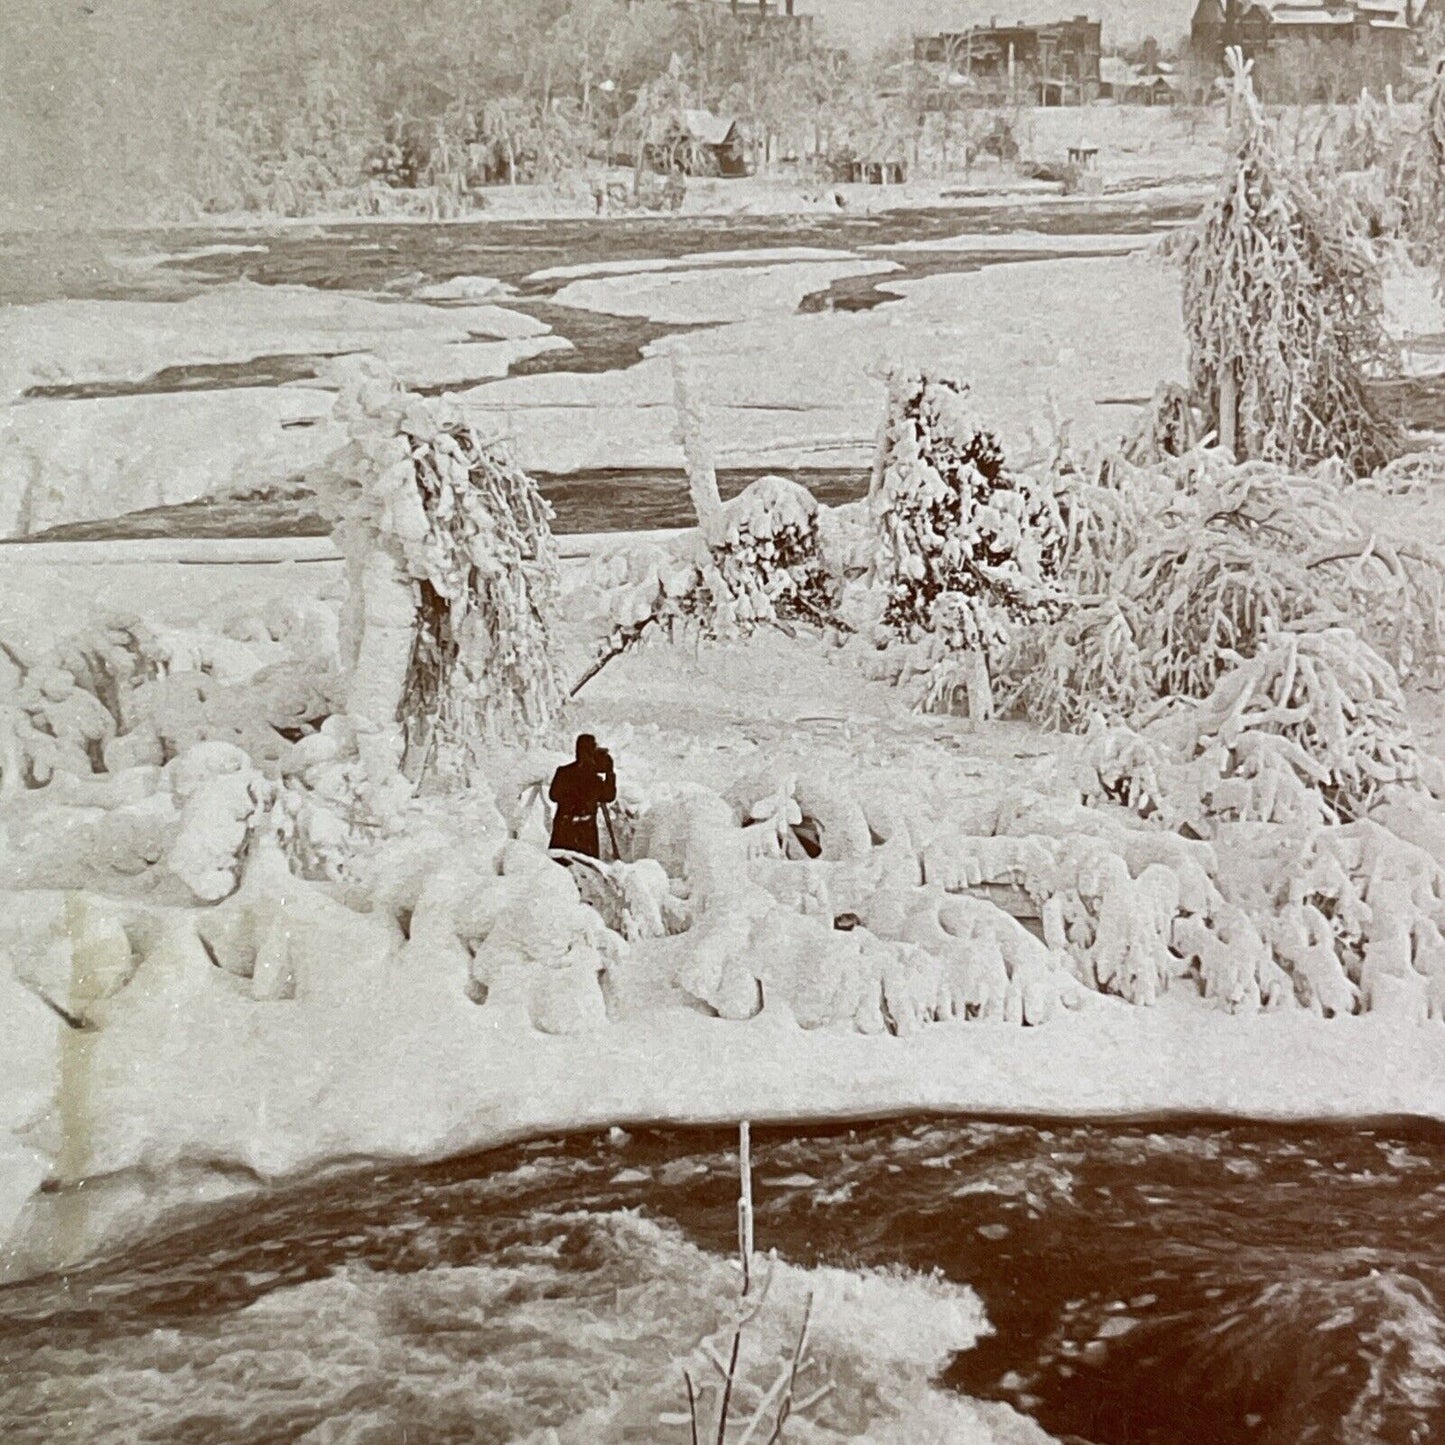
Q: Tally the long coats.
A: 1